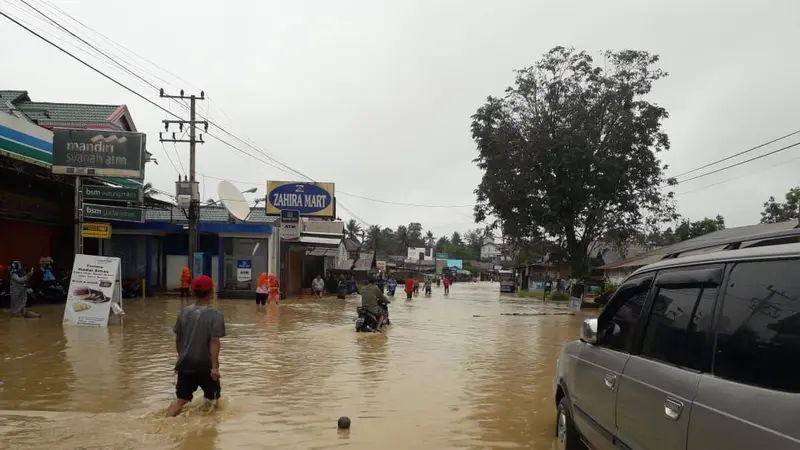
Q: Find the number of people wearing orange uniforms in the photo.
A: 3